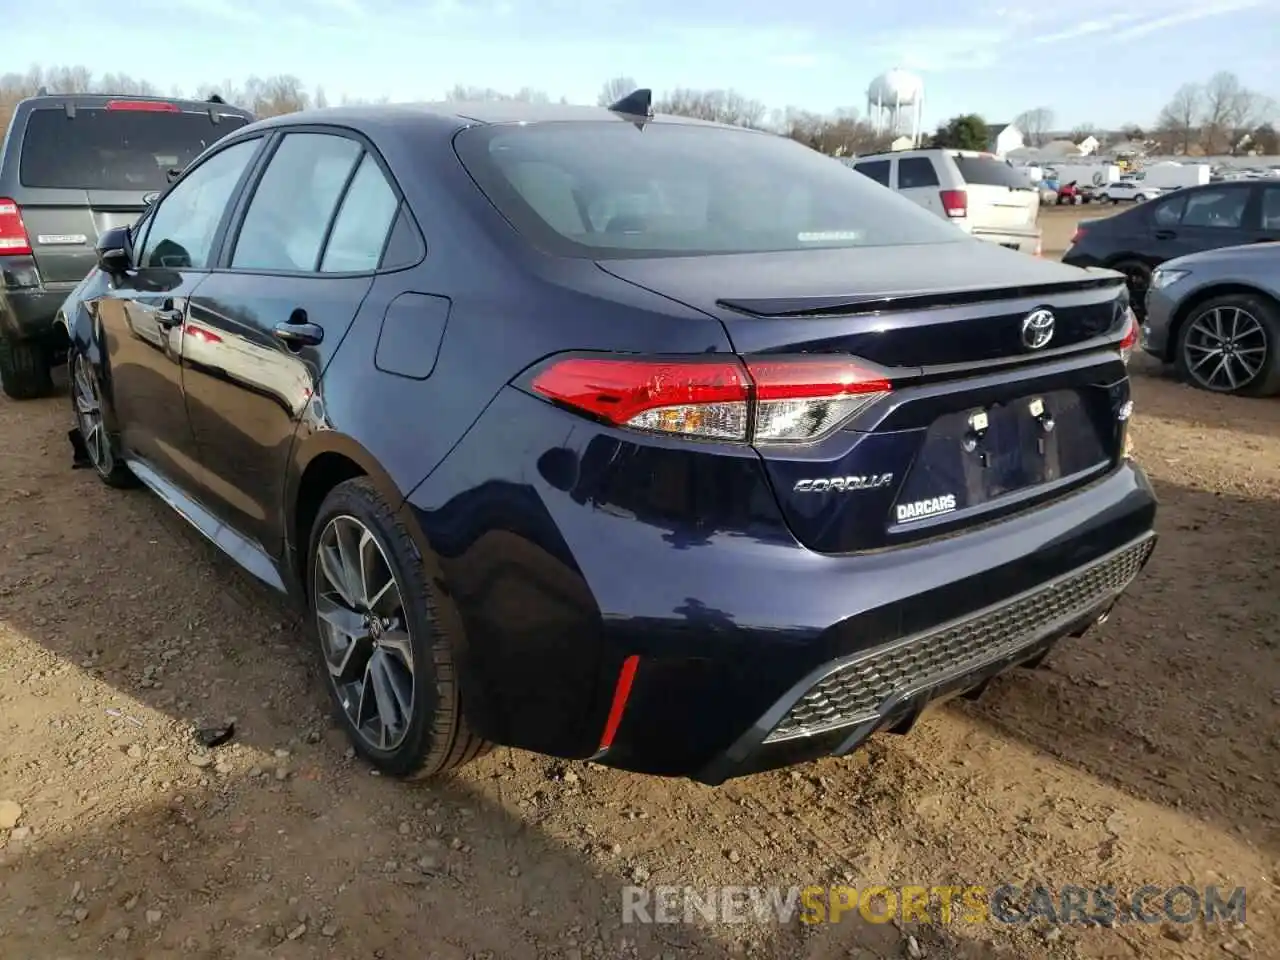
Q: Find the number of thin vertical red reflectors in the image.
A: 1